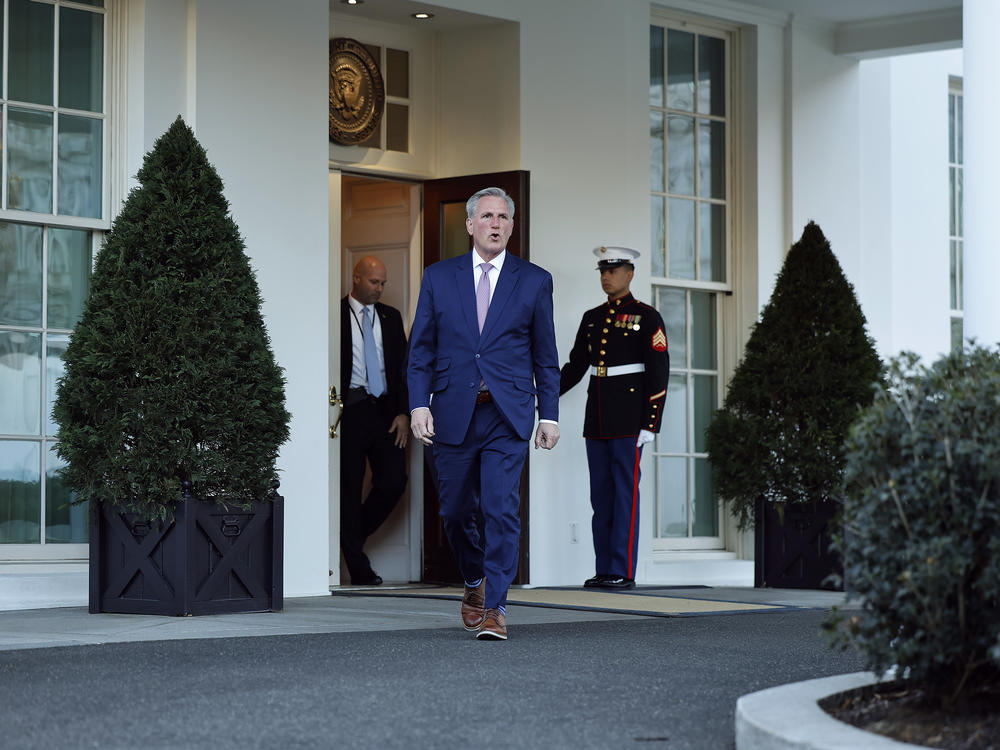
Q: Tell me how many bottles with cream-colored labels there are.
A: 0